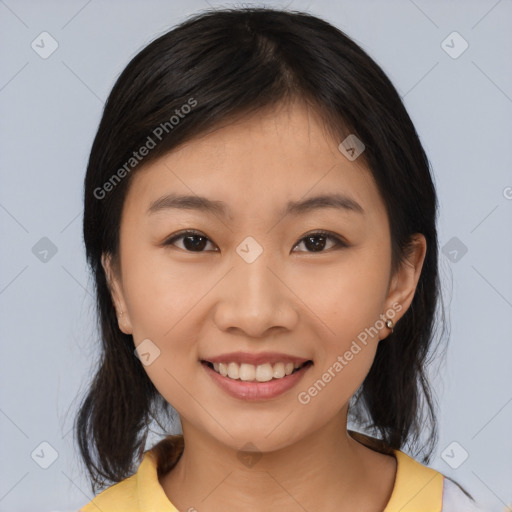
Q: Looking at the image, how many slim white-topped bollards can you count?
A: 0